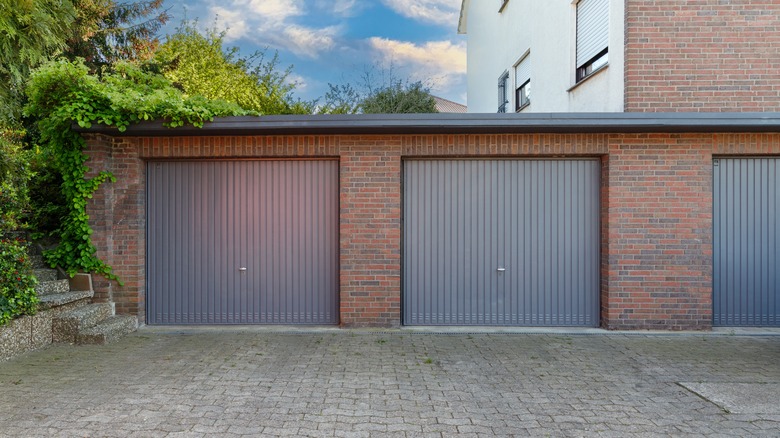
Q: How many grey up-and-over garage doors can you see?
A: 3